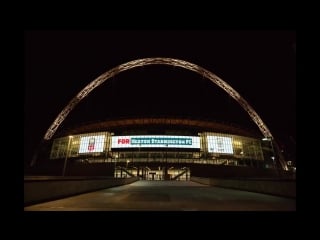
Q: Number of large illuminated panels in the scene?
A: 3